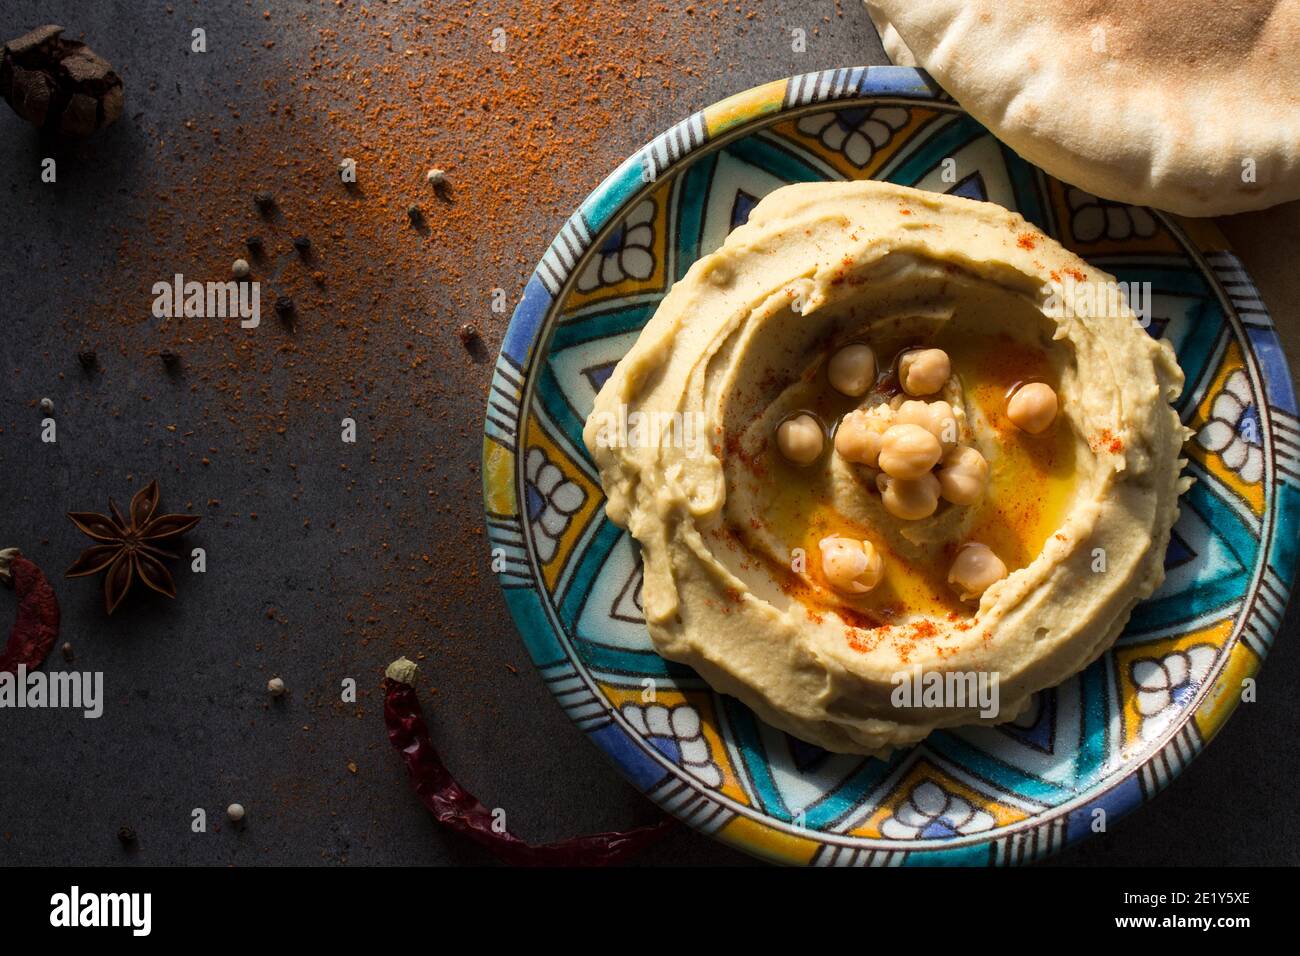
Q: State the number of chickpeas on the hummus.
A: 11